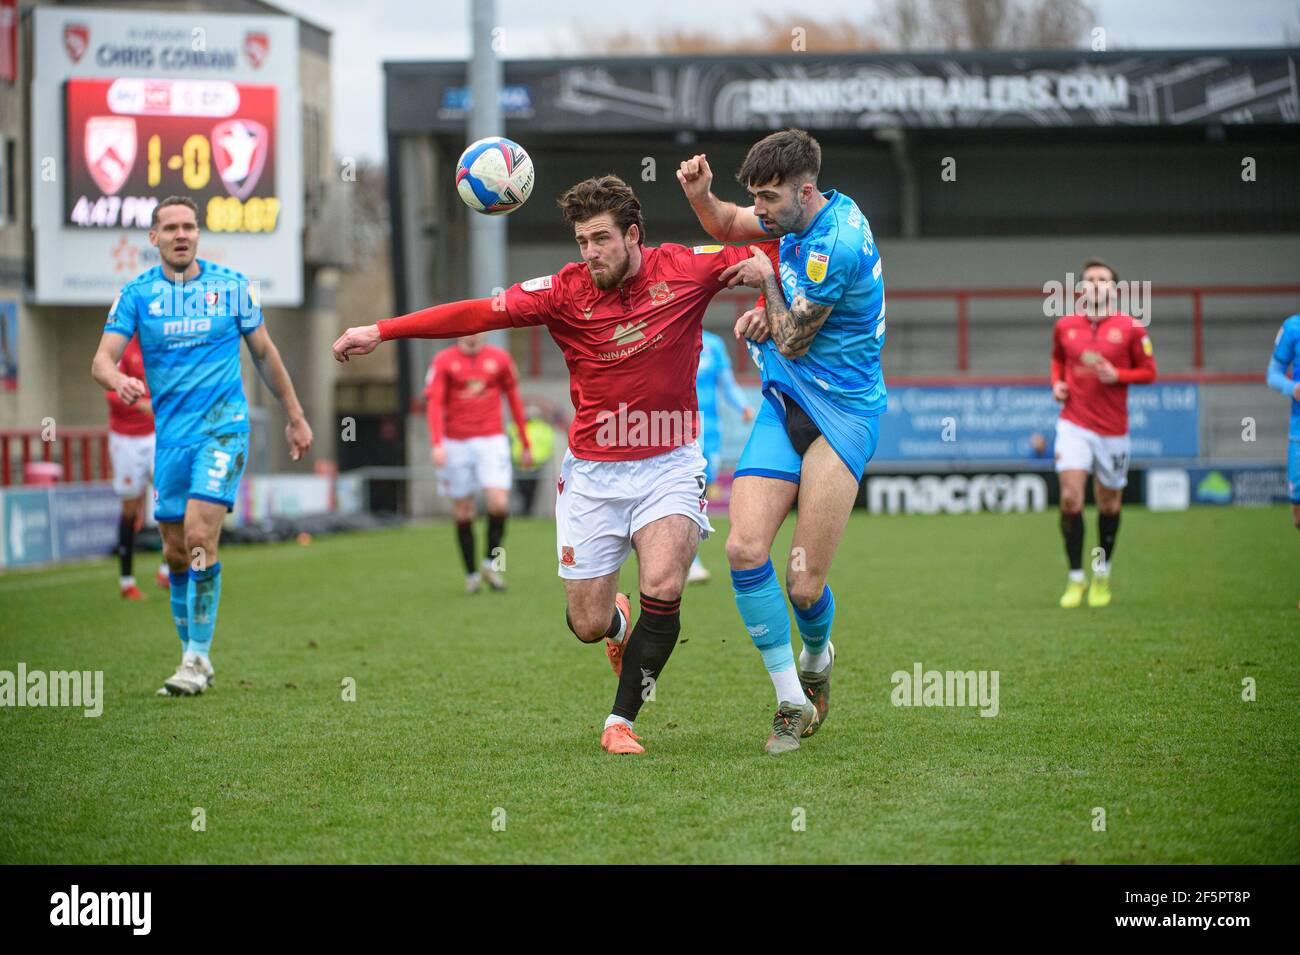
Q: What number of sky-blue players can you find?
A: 4